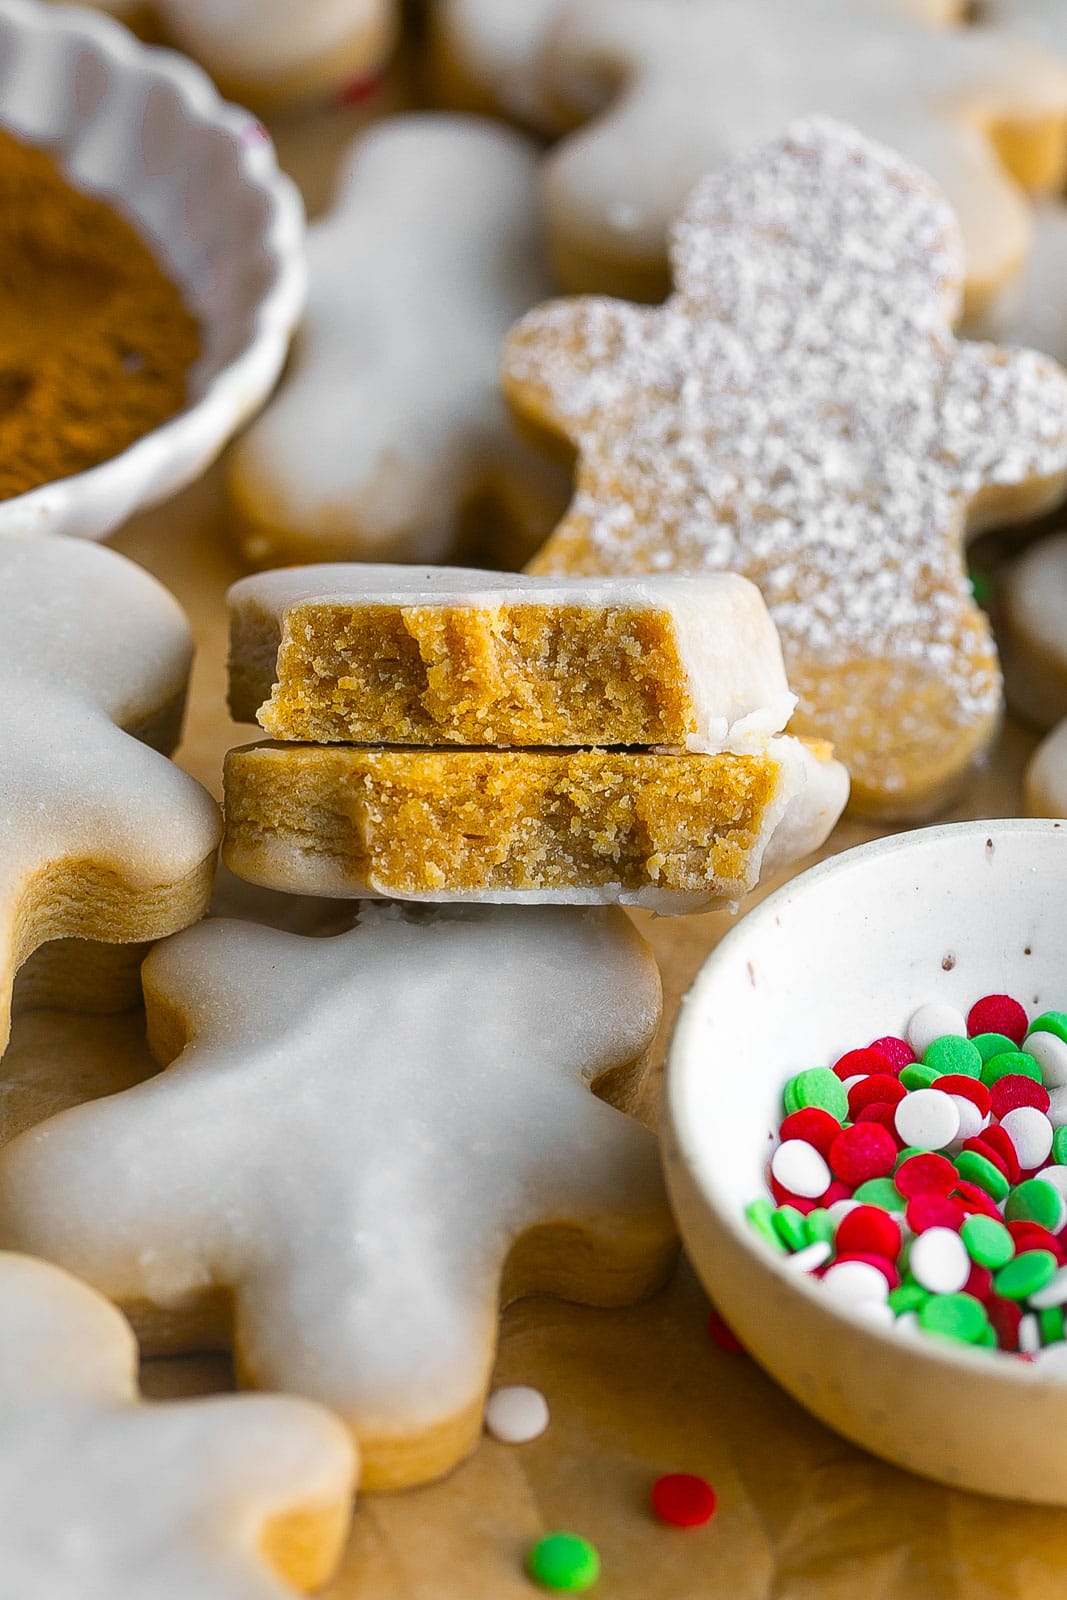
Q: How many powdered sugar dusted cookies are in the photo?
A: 1